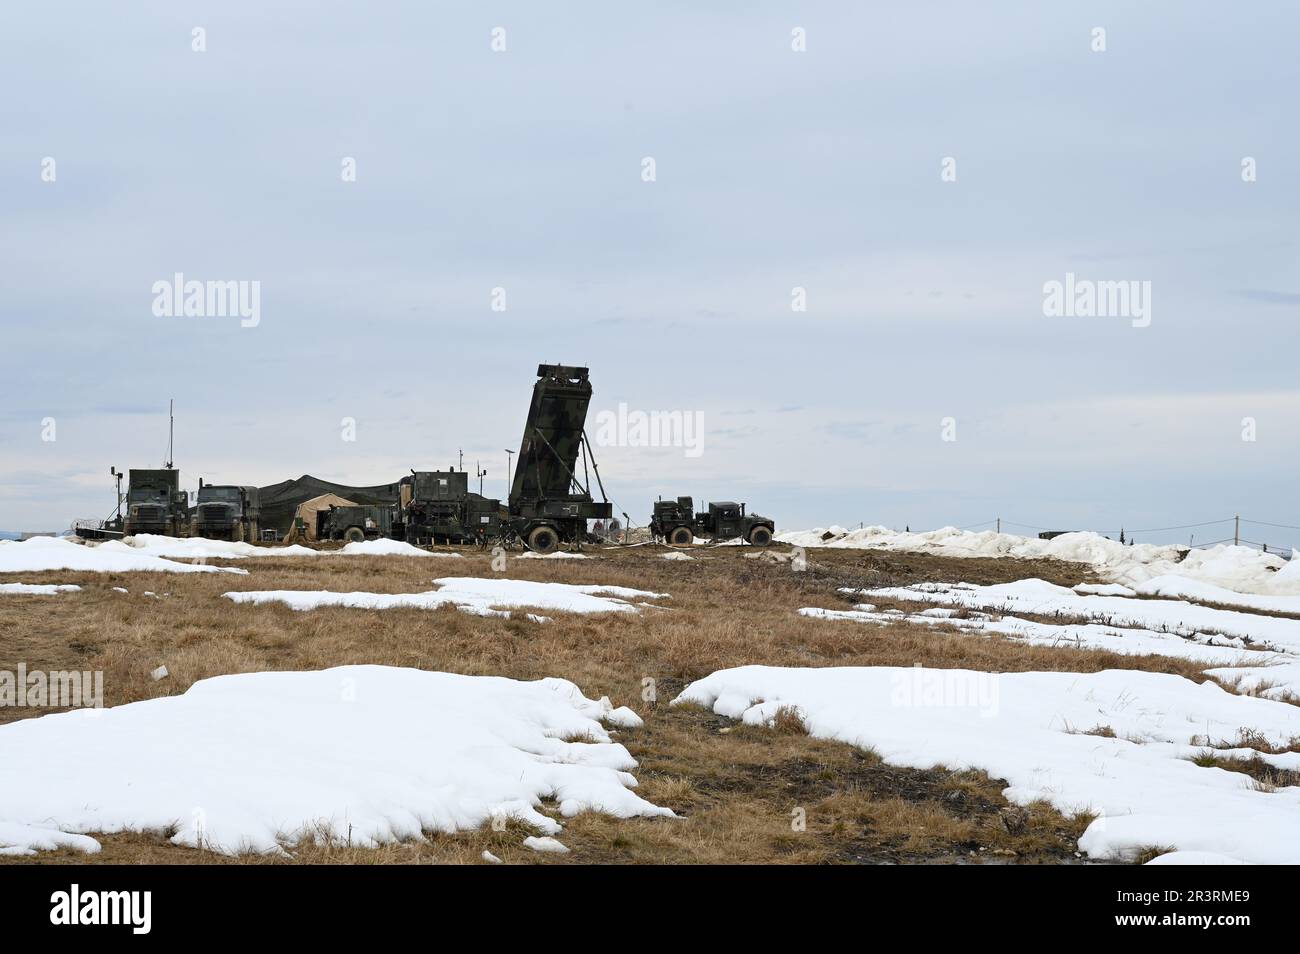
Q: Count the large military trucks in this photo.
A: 2